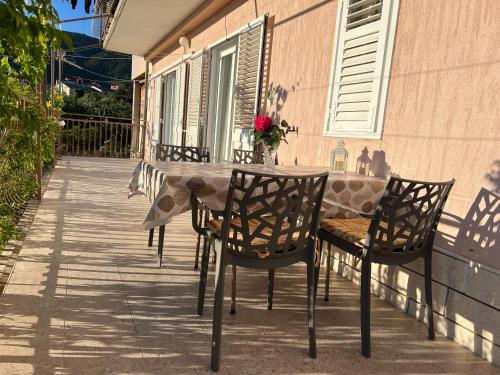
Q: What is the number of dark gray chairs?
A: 4